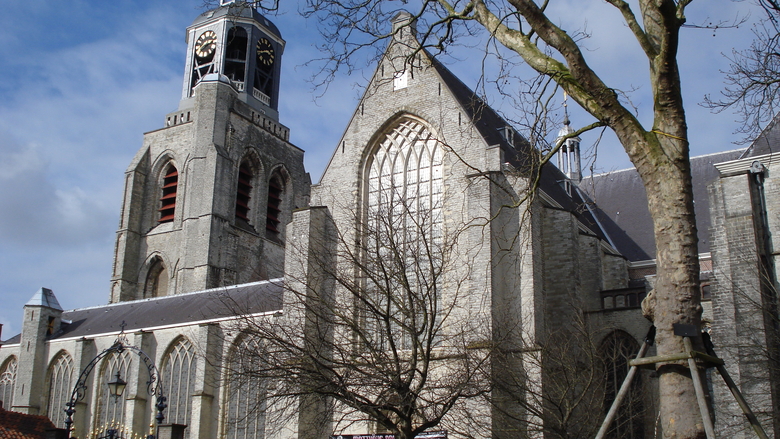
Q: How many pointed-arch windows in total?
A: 11